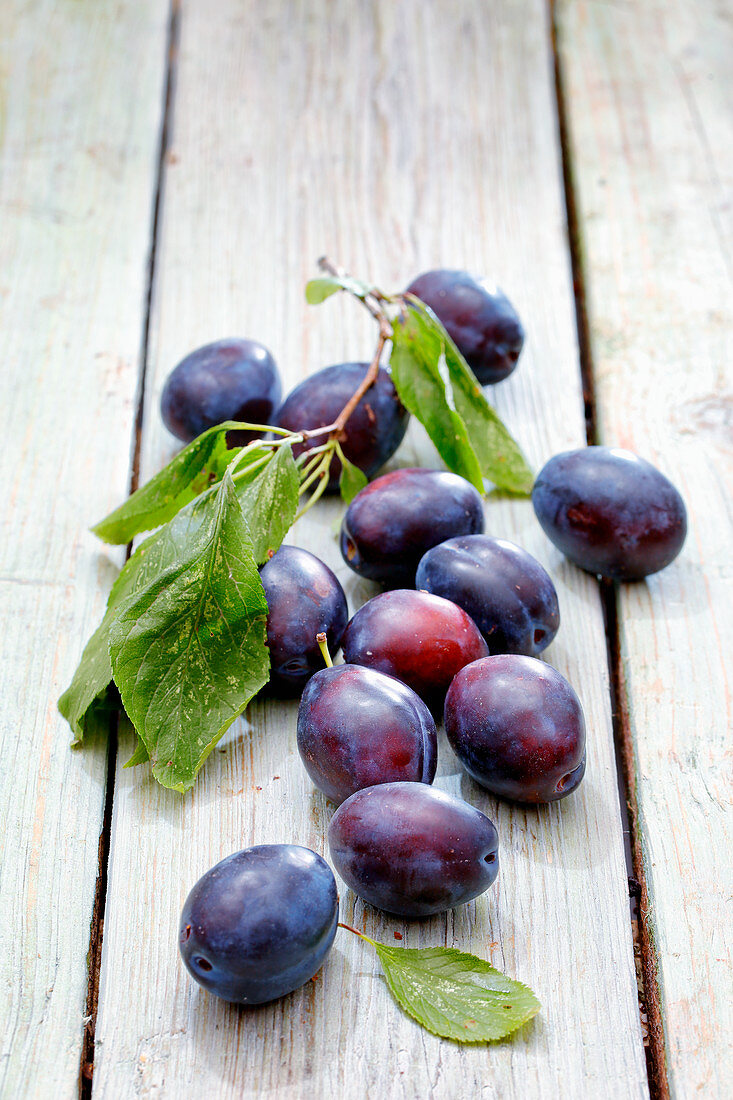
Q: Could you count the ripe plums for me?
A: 12